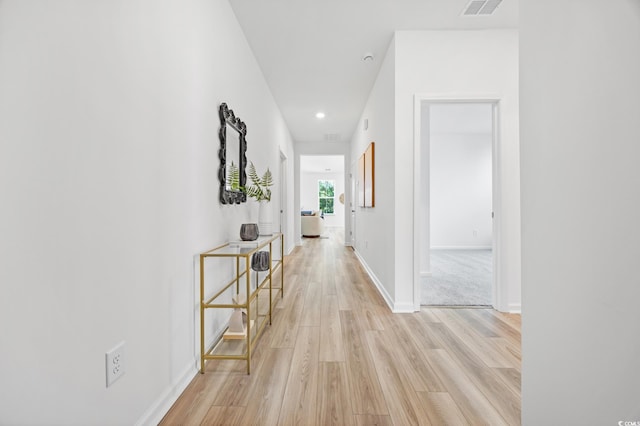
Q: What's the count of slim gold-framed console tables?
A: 1